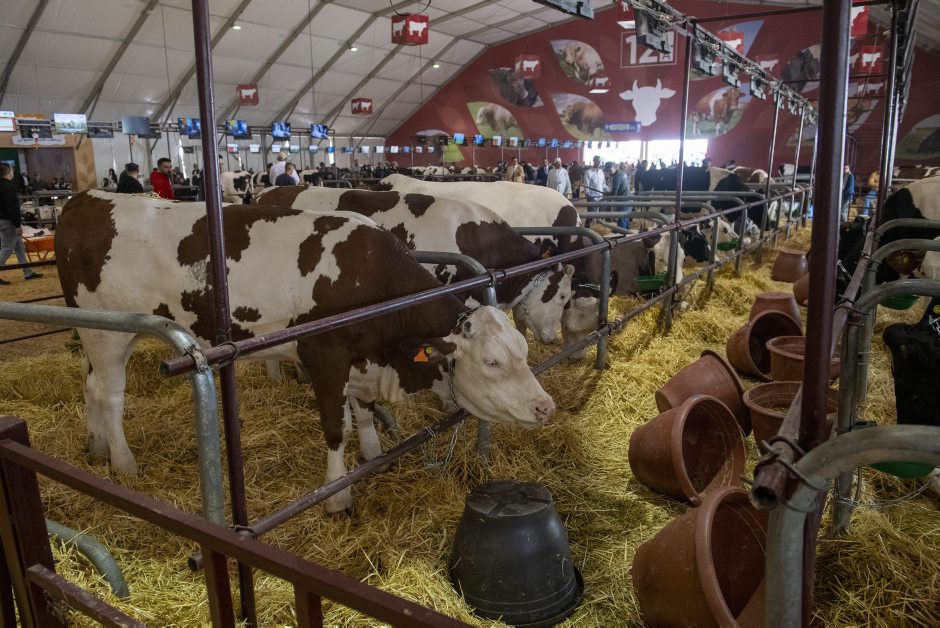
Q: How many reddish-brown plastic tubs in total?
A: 9